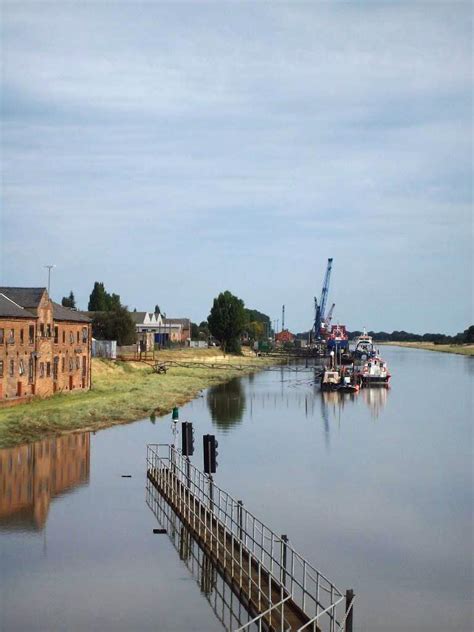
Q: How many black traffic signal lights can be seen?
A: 2